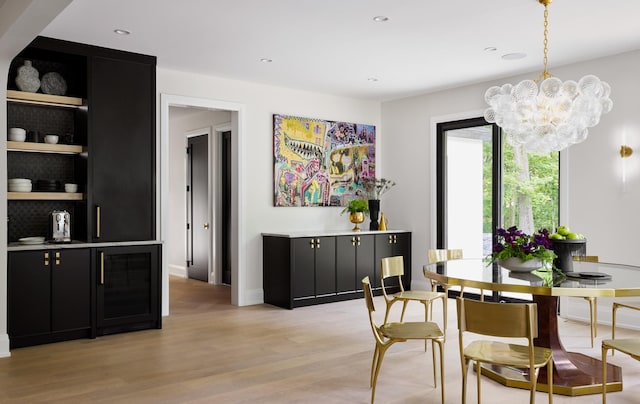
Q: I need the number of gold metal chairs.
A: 7